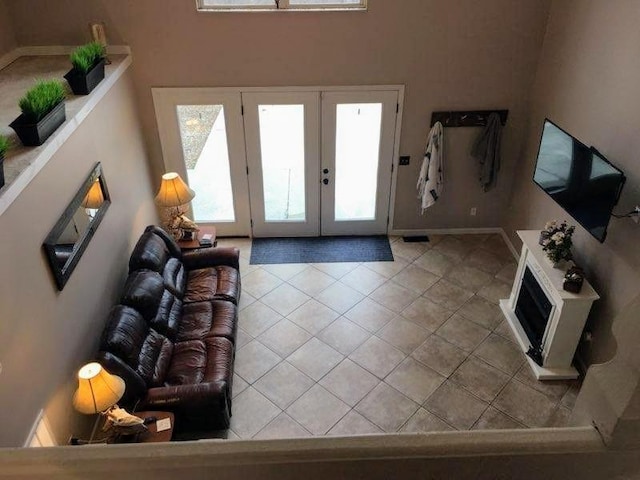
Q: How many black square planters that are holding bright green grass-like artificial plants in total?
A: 3